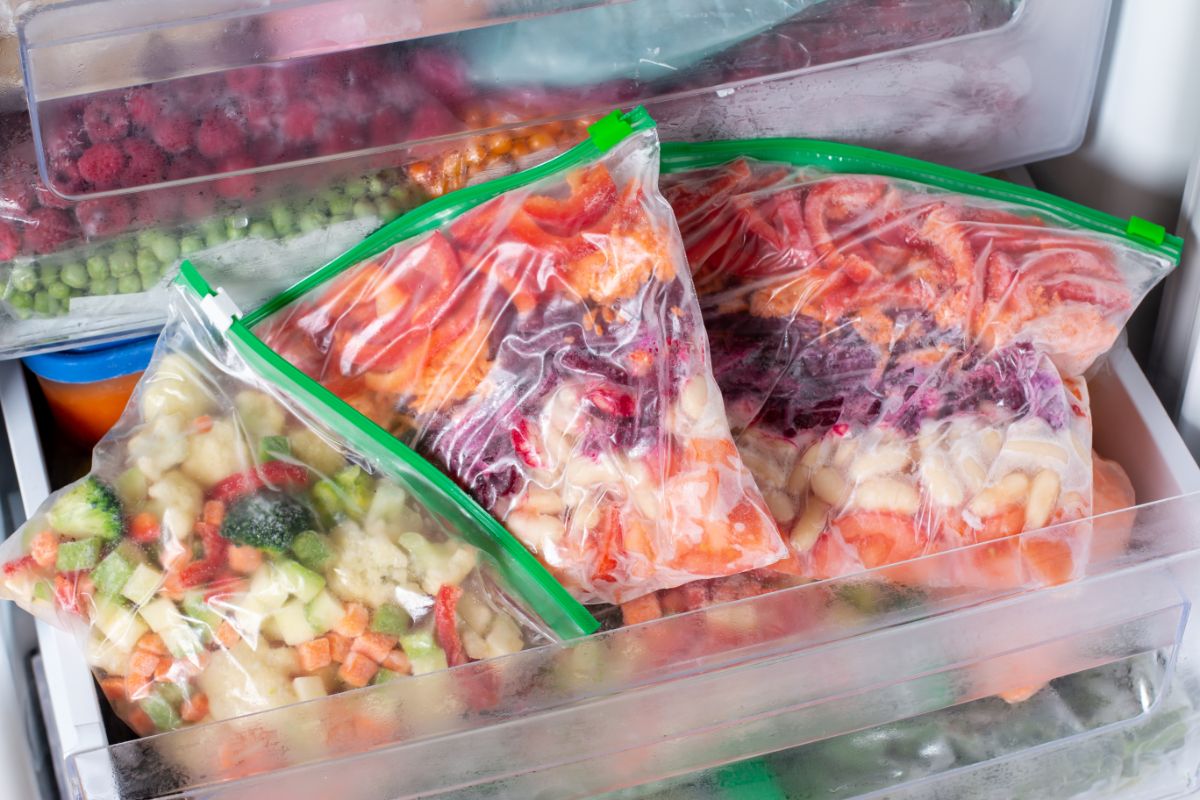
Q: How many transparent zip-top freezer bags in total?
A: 3